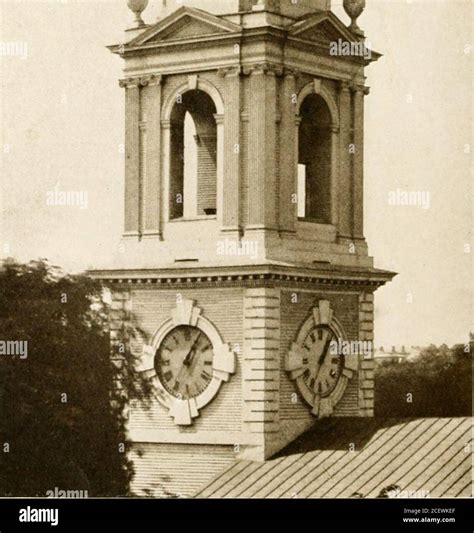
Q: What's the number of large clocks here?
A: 2